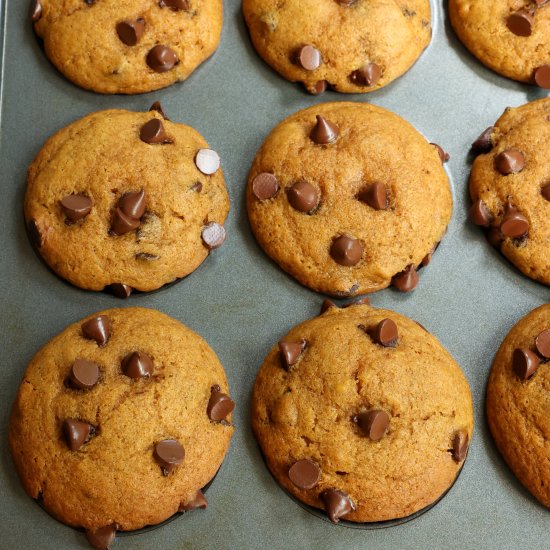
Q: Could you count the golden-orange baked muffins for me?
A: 9